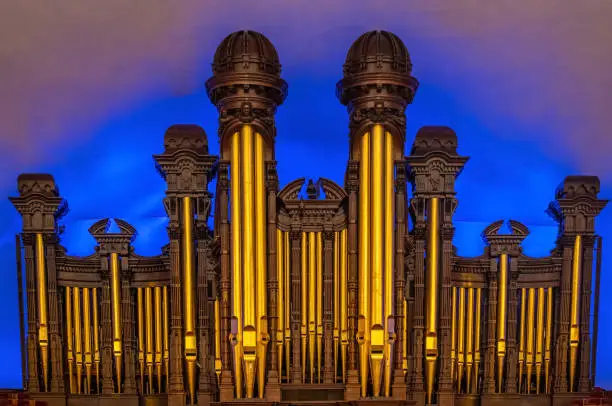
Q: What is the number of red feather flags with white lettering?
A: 0